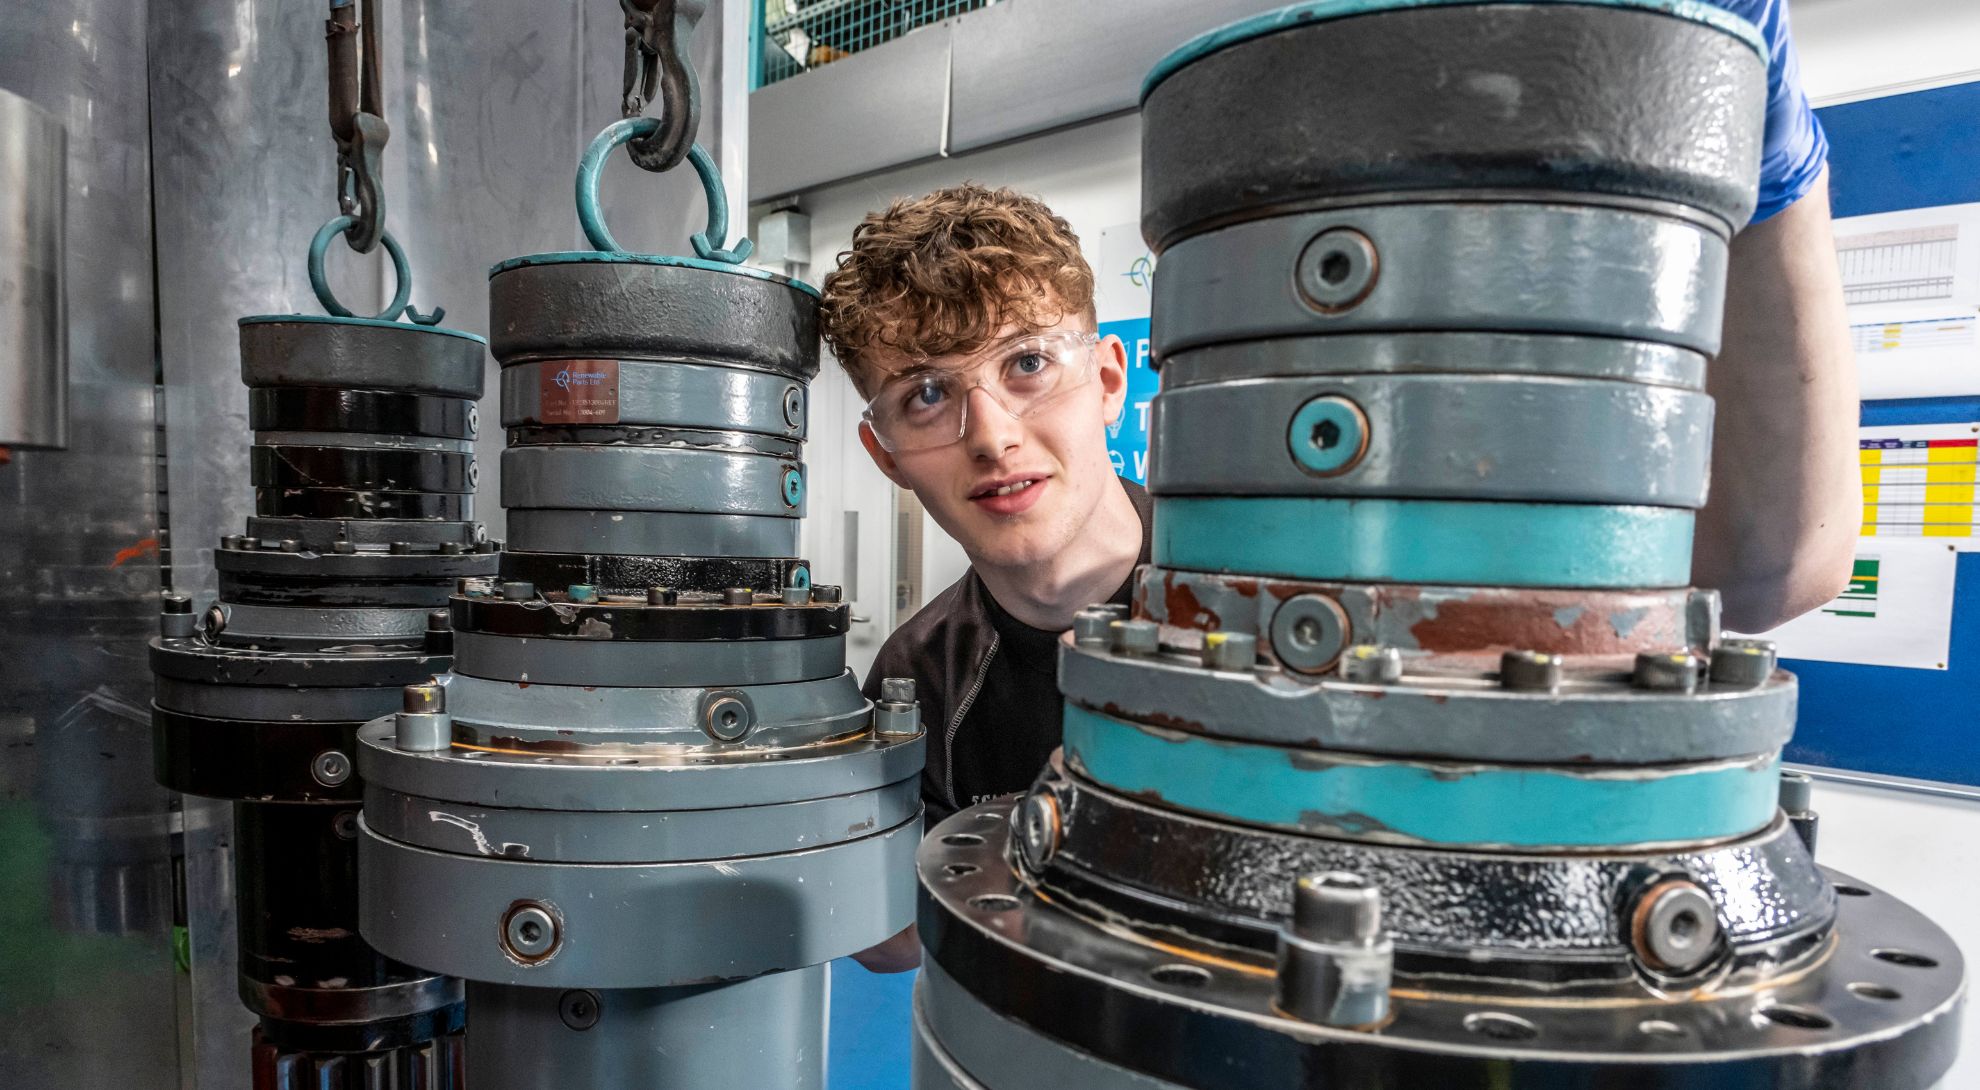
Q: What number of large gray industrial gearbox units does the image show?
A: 3